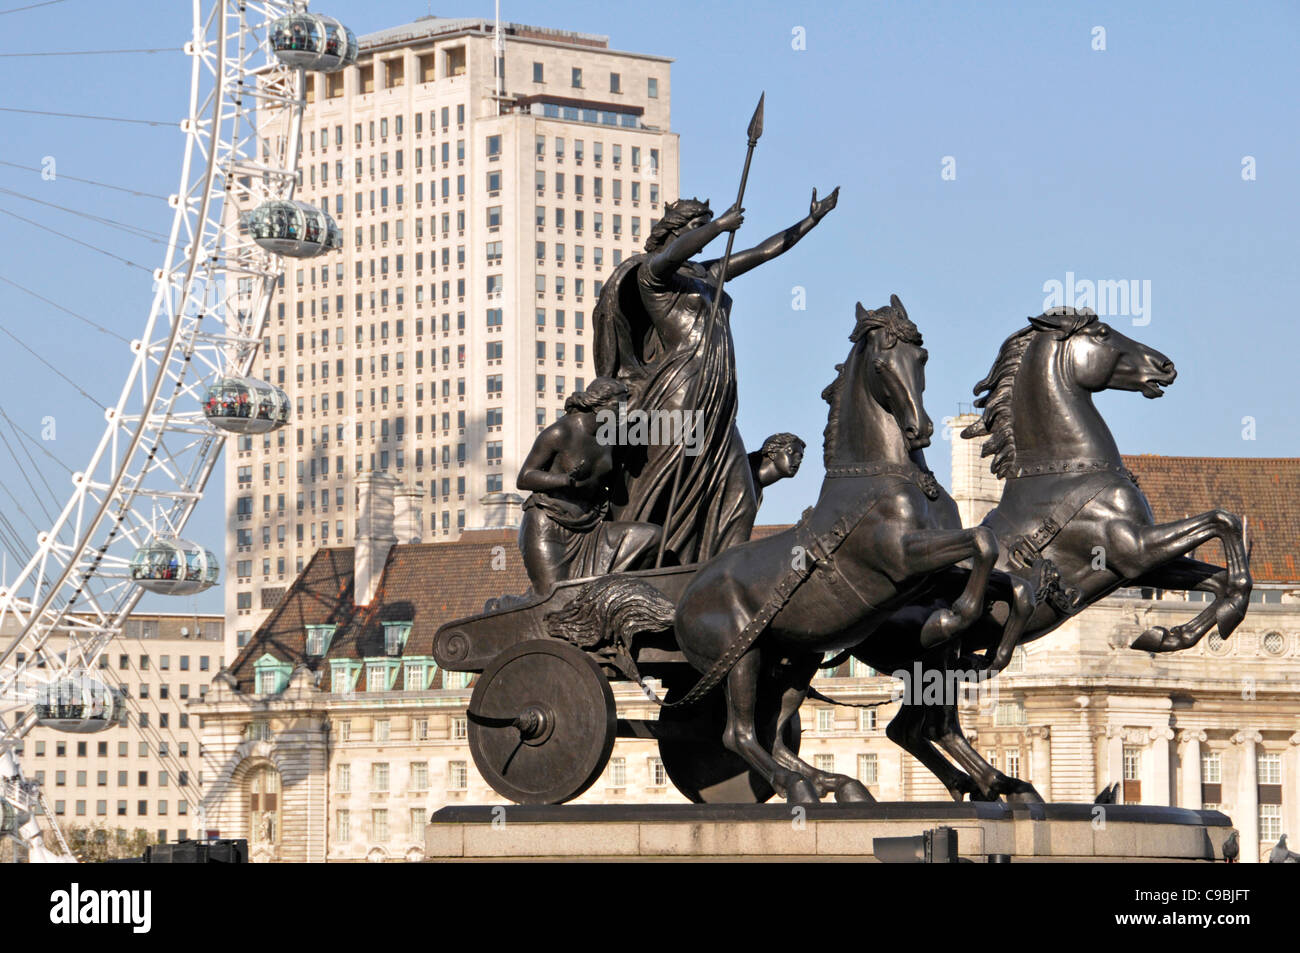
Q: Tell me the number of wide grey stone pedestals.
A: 1